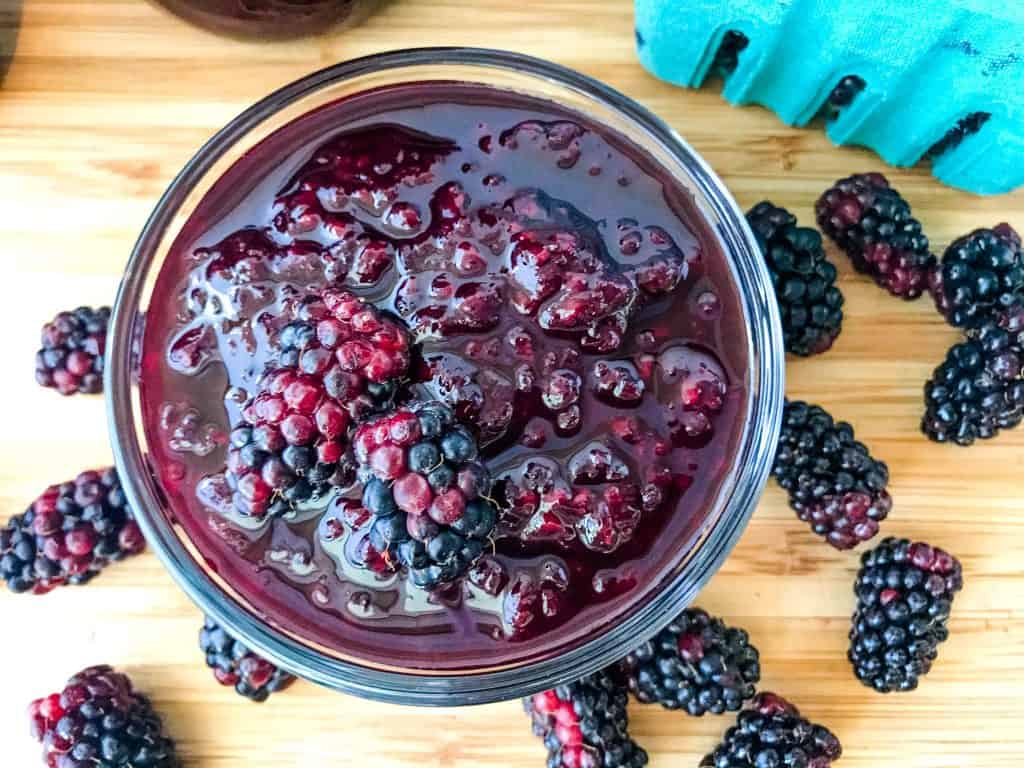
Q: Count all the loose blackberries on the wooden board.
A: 13